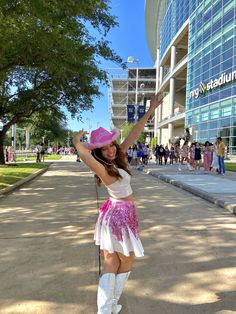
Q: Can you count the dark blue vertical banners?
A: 2